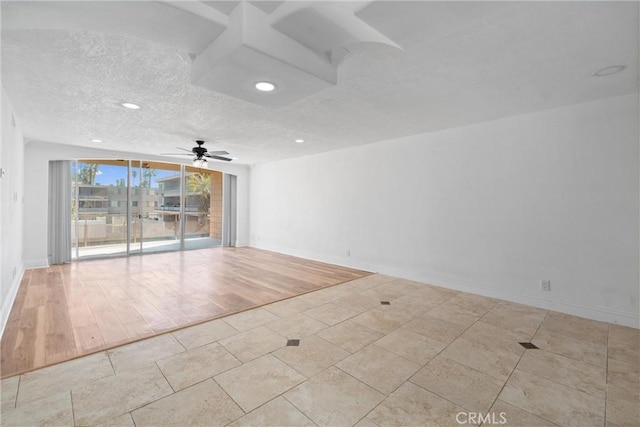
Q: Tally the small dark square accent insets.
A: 3